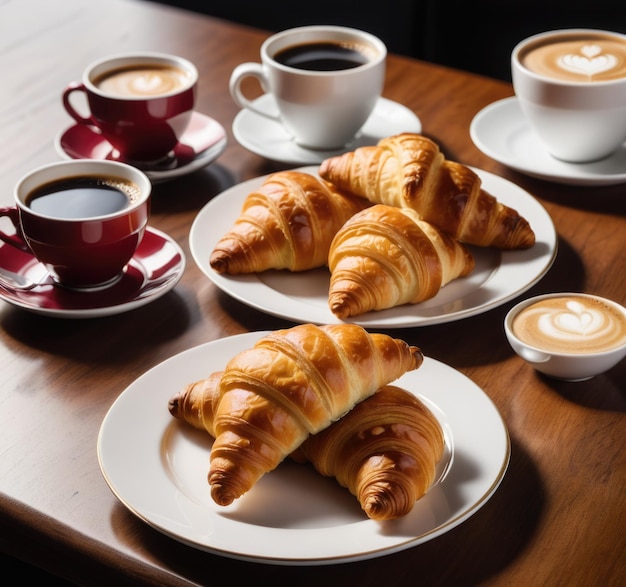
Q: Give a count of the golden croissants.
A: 5